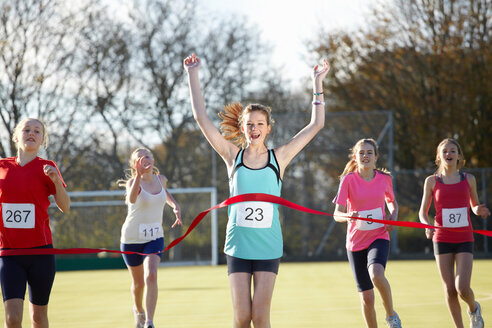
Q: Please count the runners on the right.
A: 2